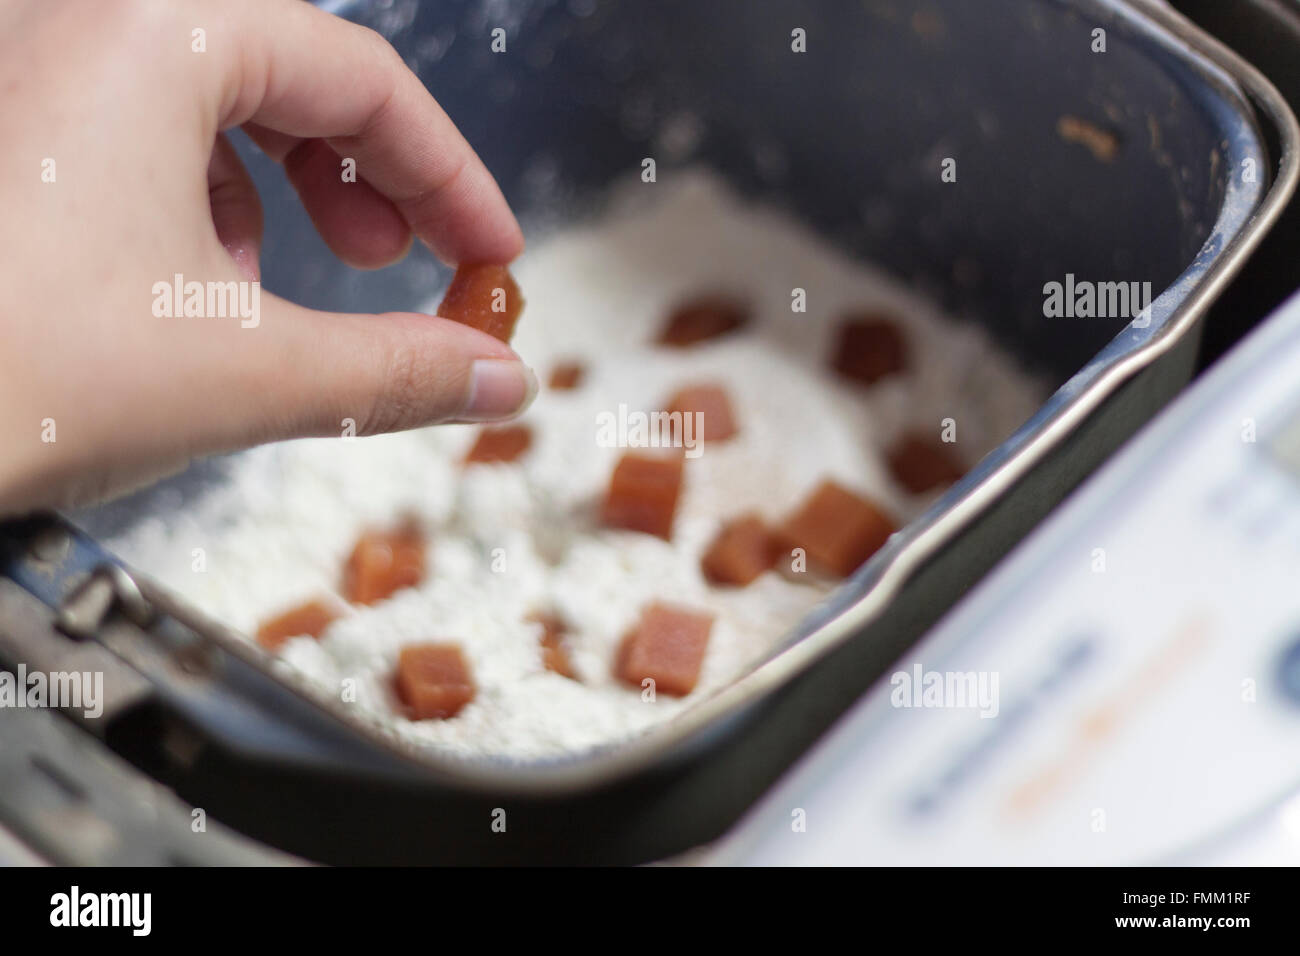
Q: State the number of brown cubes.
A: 15